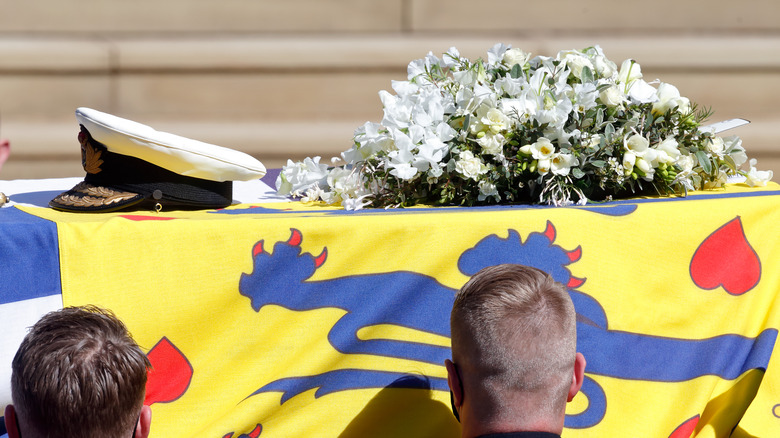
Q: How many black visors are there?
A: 1